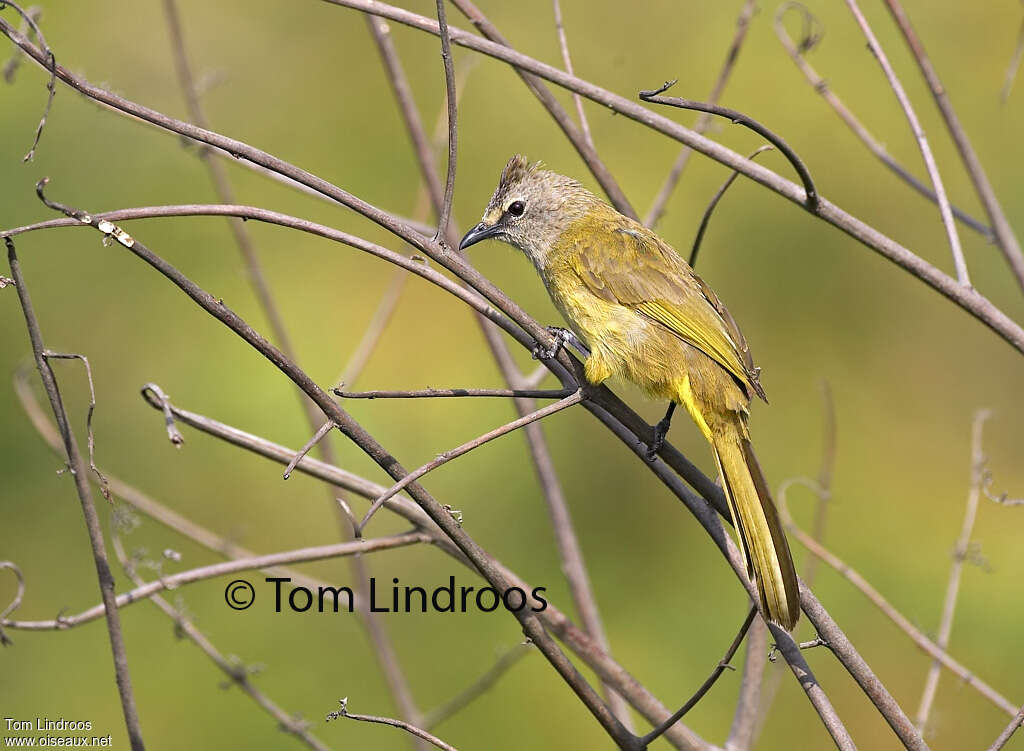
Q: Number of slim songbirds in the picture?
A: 1